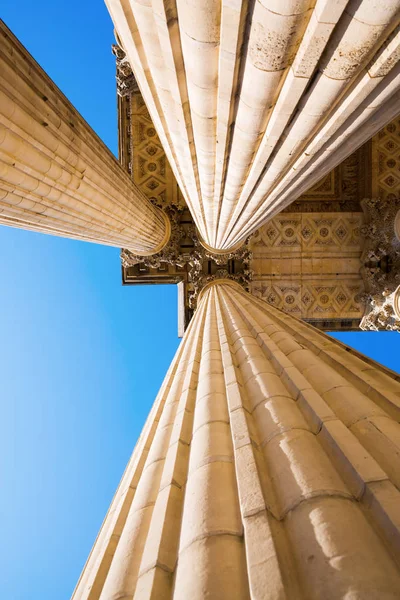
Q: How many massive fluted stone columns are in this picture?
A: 3